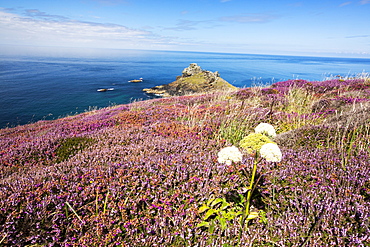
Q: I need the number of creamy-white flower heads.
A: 3